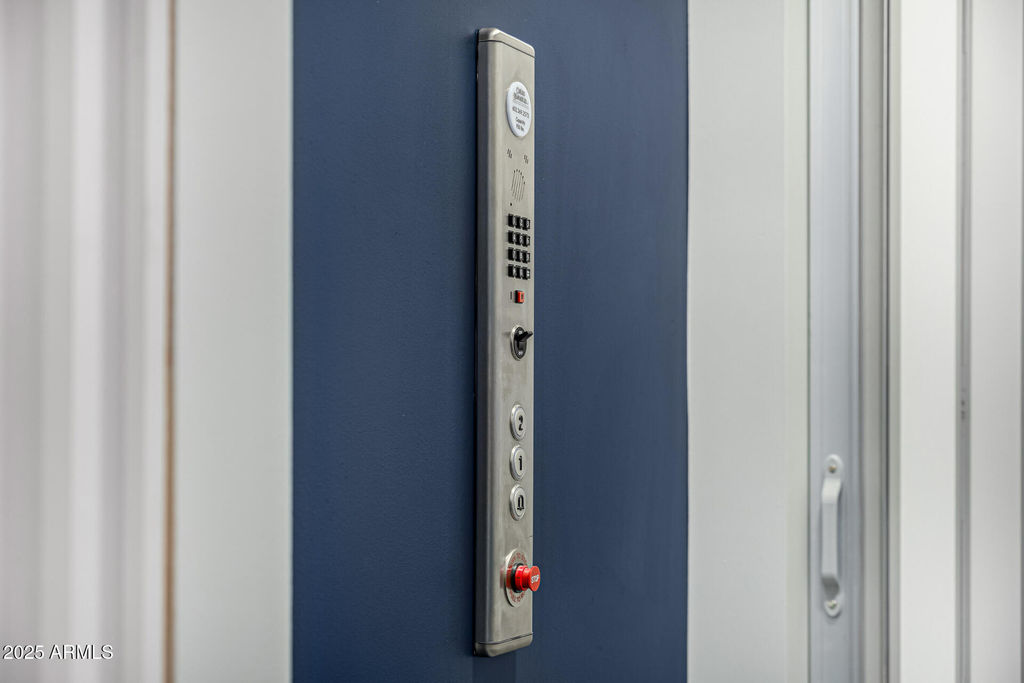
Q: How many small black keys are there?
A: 12